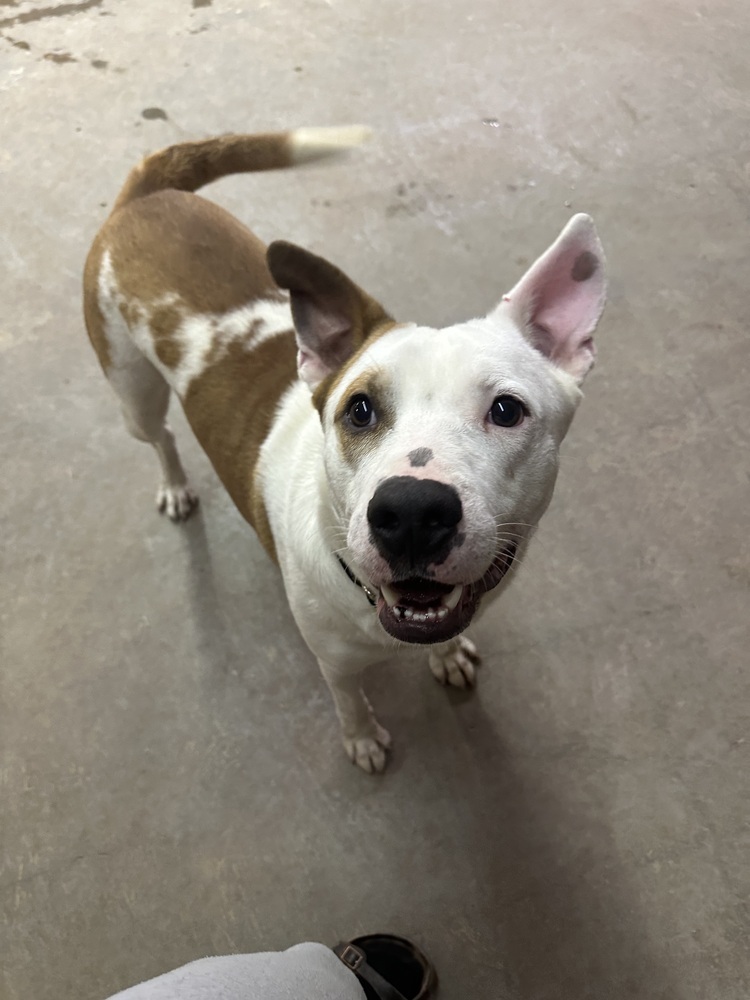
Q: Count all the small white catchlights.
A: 2